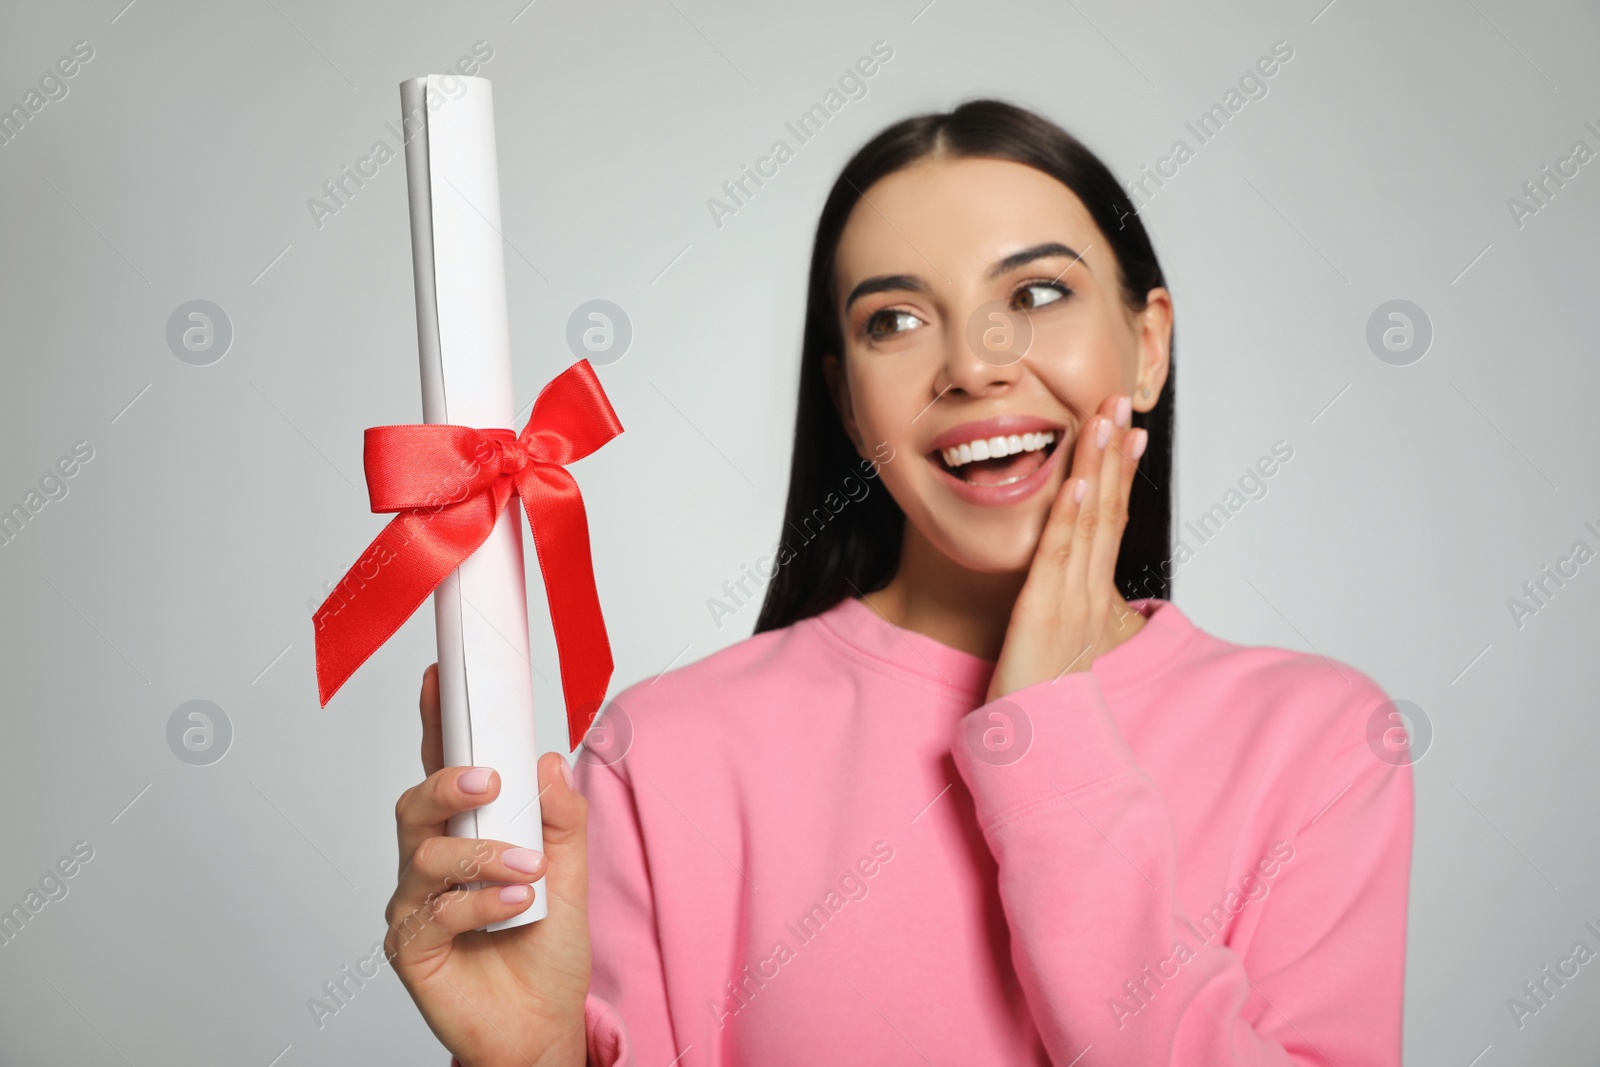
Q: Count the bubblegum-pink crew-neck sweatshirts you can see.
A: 1